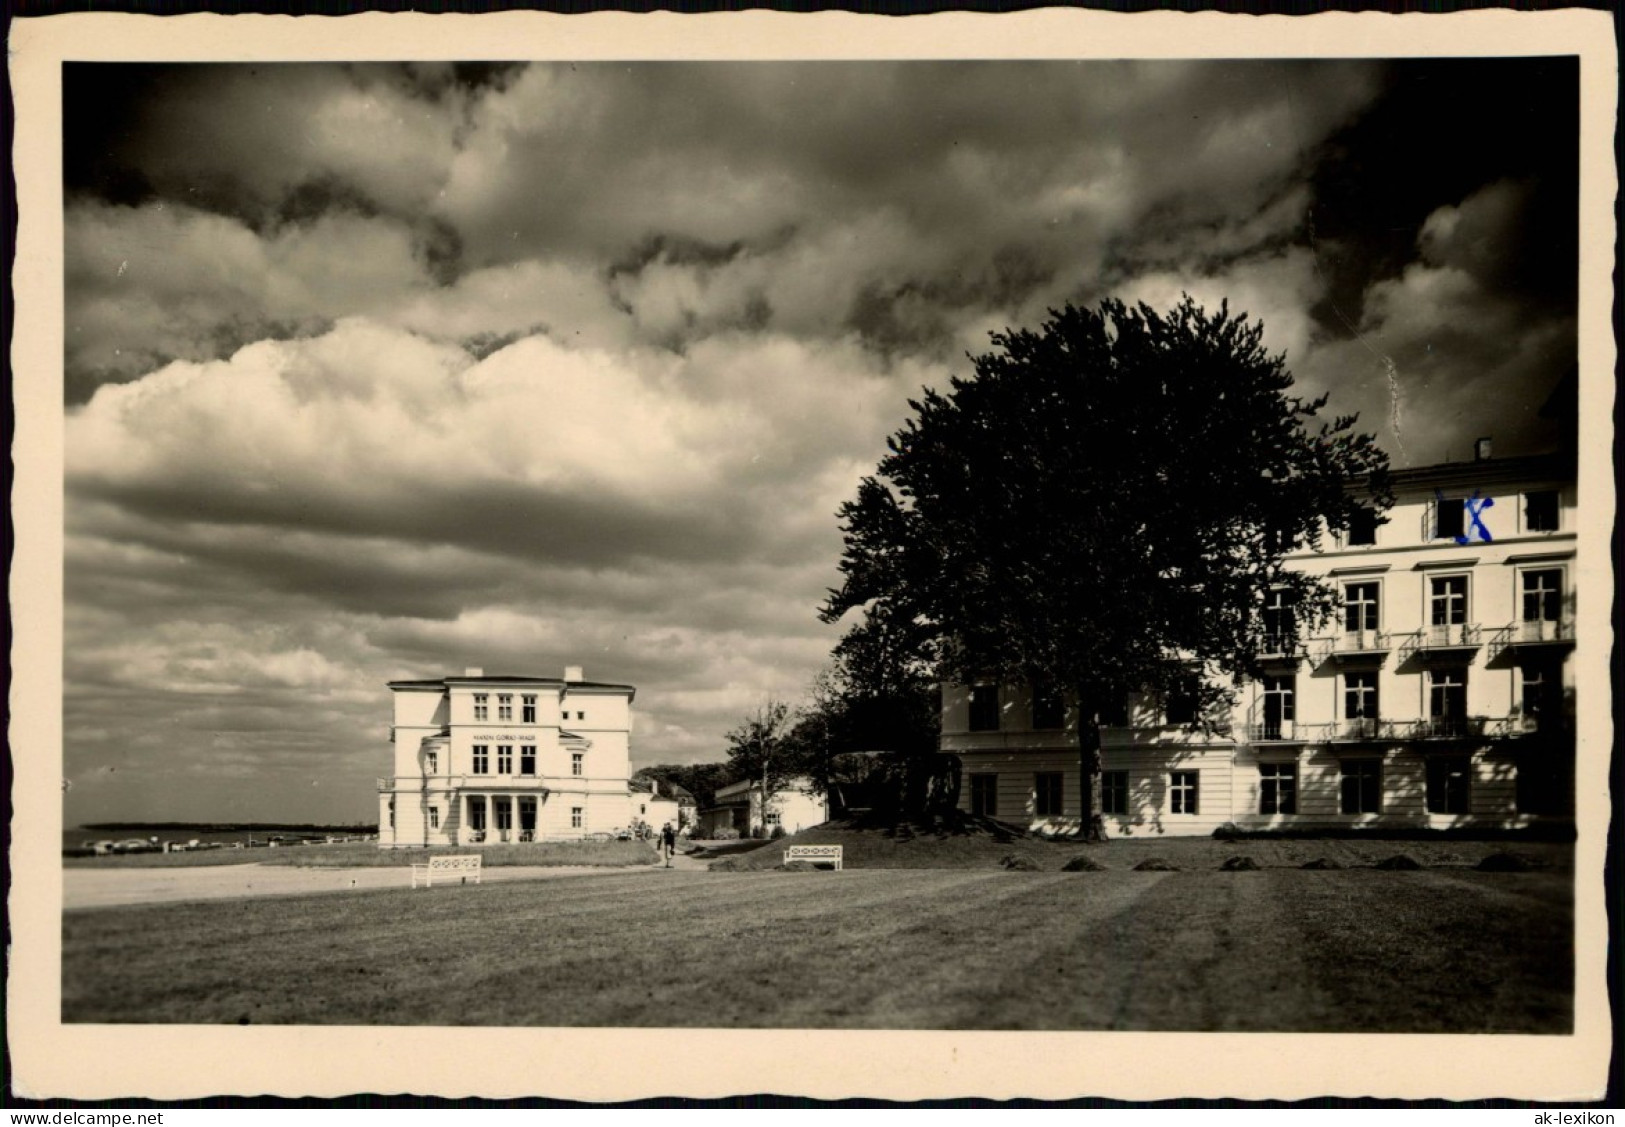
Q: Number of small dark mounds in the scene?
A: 7